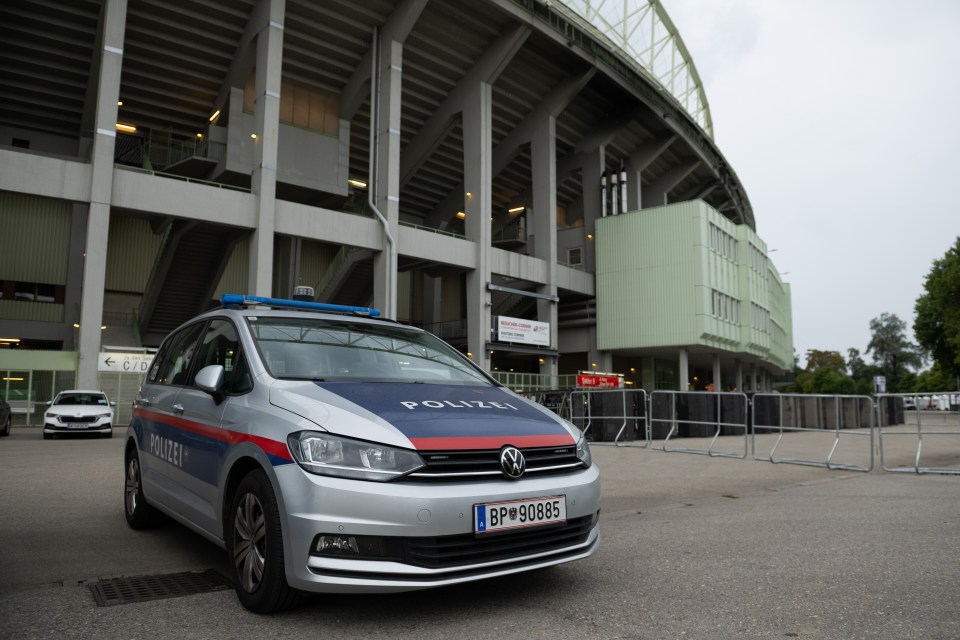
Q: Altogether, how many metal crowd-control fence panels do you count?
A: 4